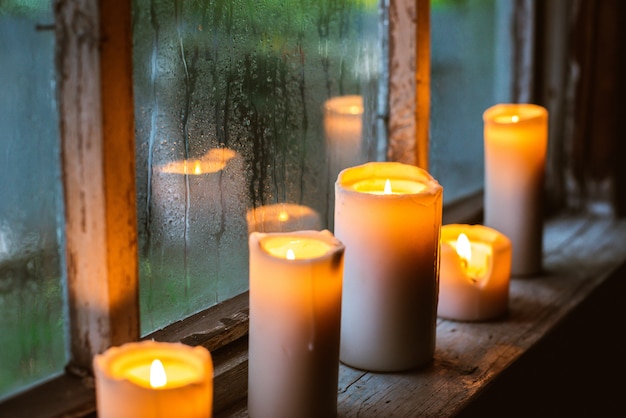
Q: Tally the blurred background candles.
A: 3